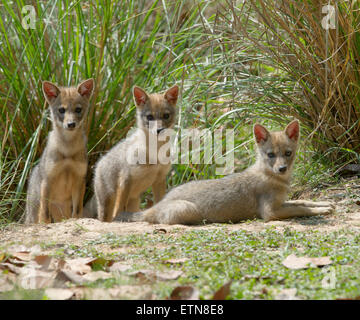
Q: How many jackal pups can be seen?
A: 3